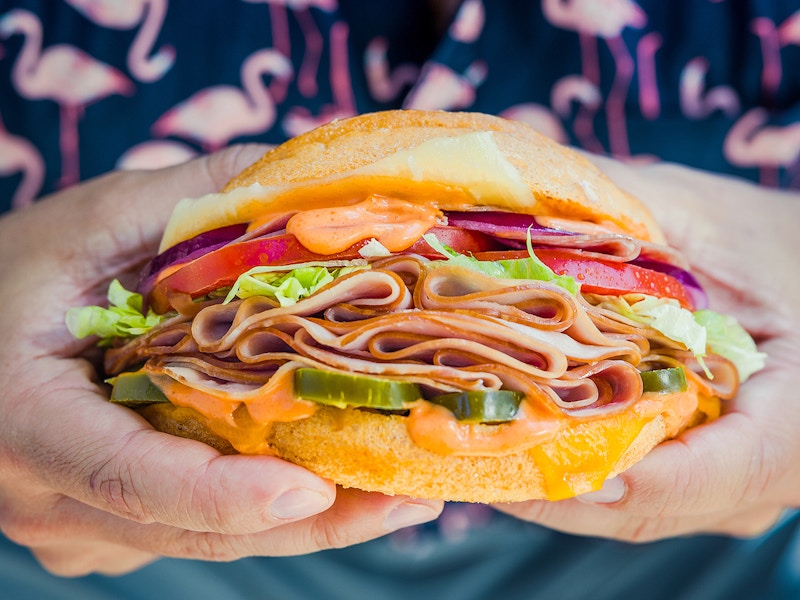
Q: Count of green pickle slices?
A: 4